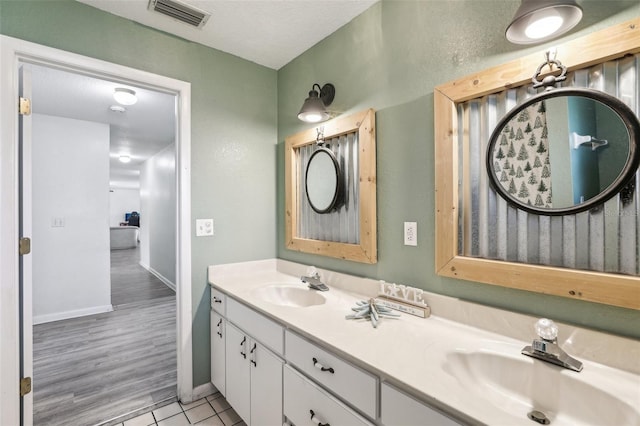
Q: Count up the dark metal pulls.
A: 6